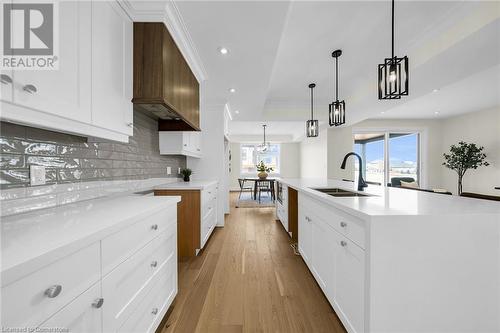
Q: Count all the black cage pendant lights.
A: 3